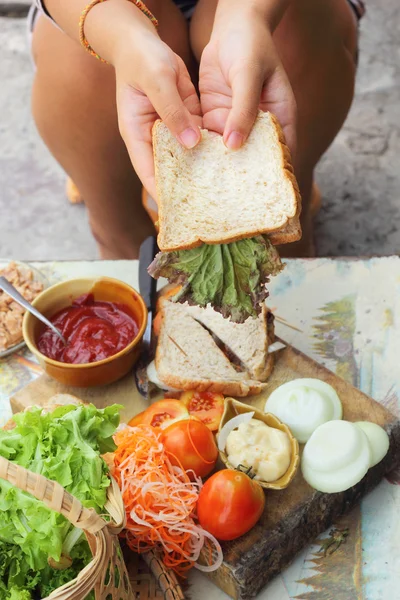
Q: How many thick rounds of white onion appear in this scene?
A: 3